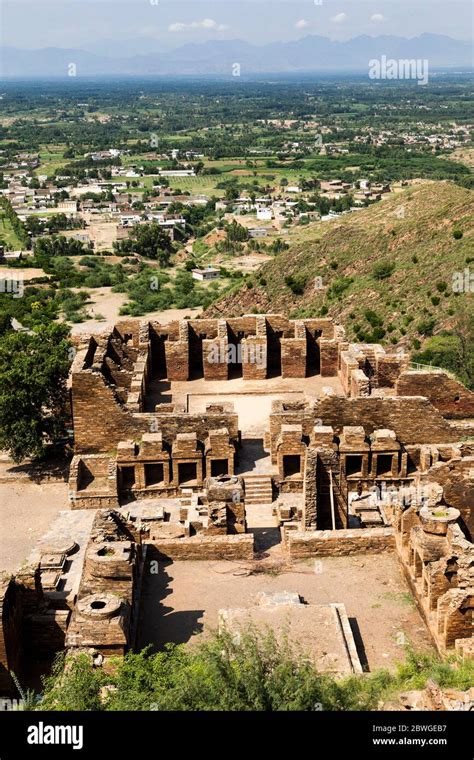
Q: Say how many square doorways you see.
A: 7